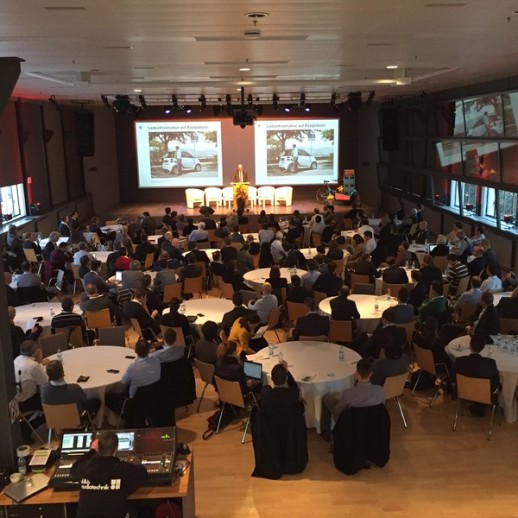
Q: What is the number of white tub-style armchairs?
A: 6